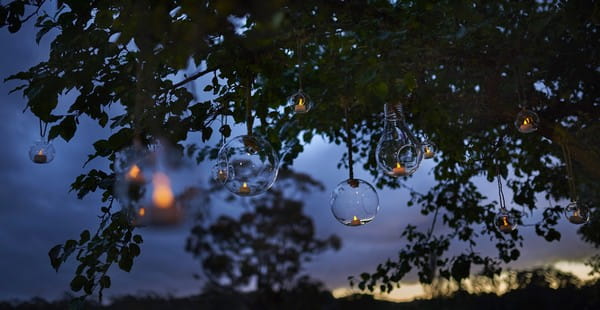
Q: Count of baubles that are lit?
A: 13